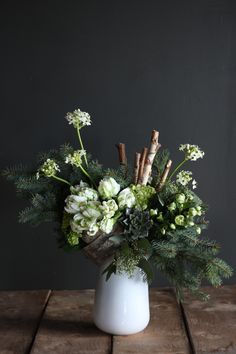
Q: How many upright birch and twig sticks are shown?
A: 5